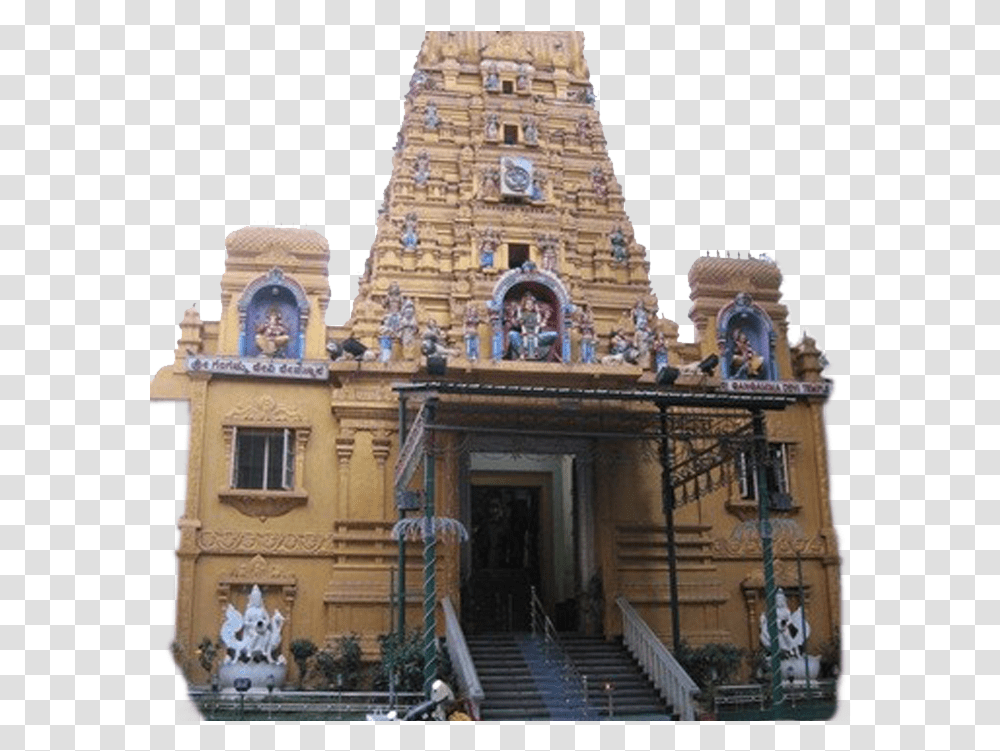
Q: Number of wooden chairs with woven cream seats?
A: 0